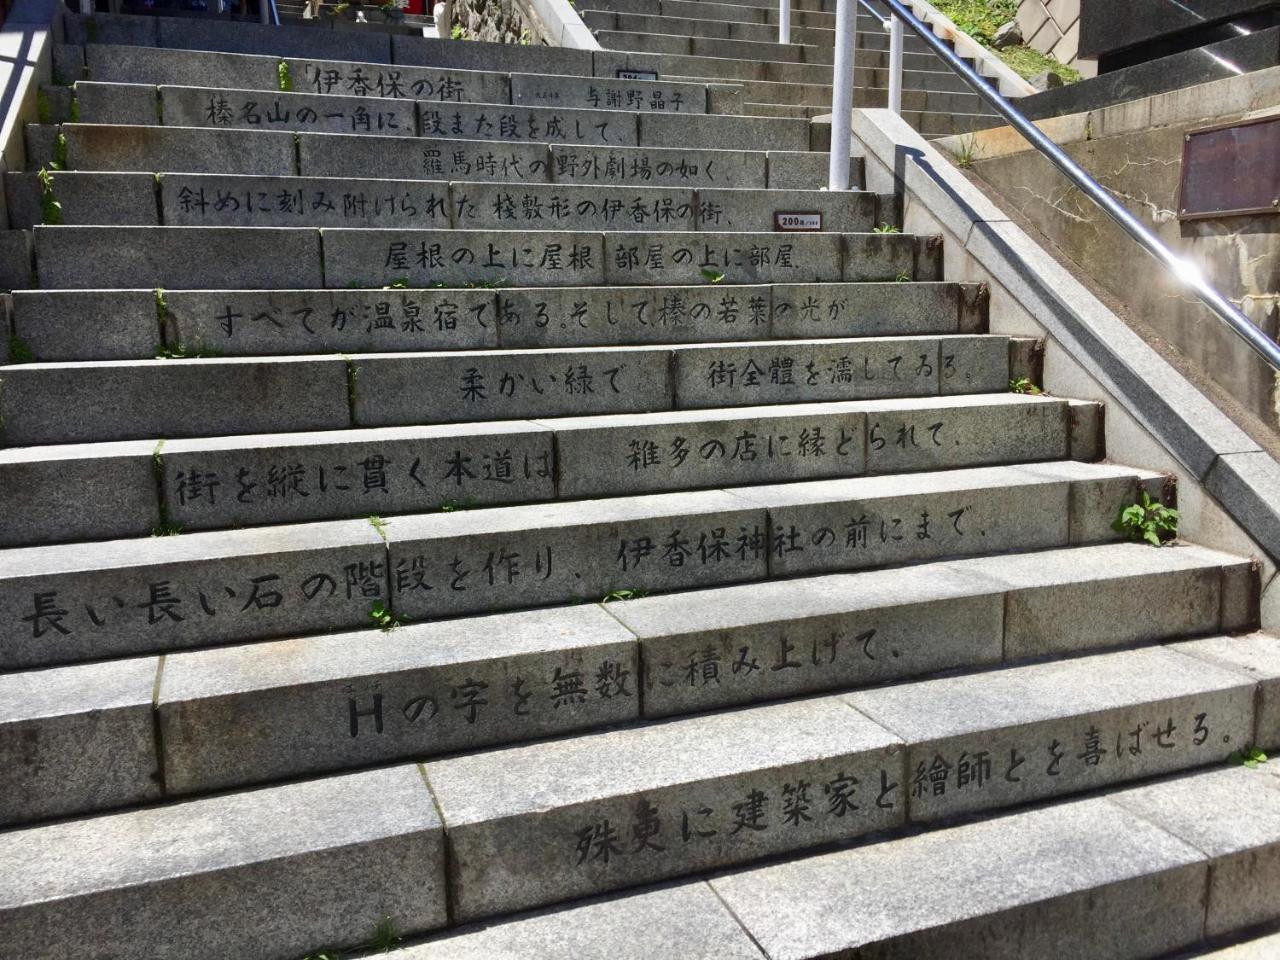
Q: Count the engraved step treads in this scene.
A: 11